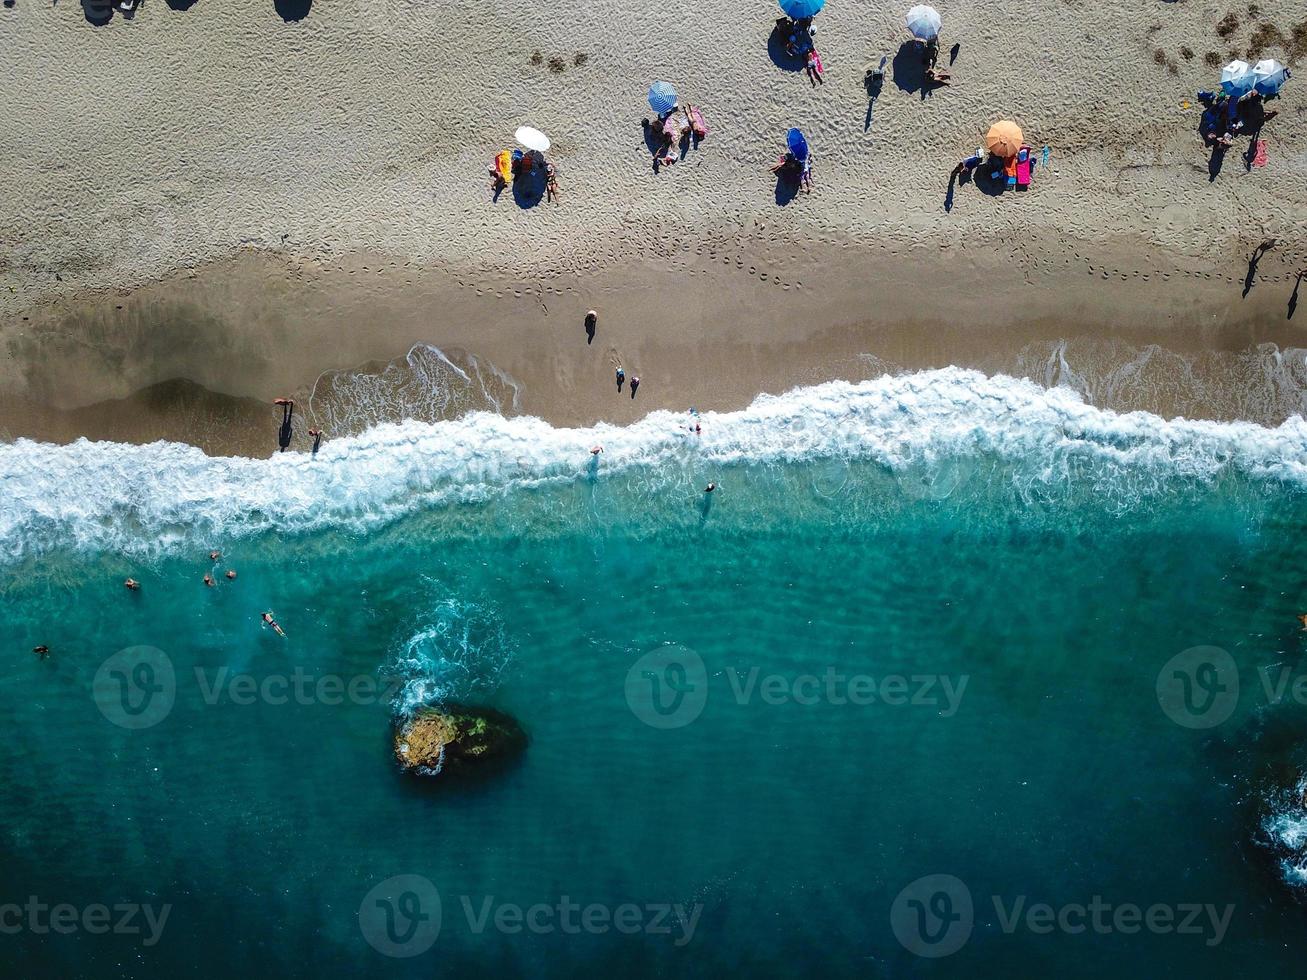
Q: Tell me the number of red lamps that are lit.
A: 0